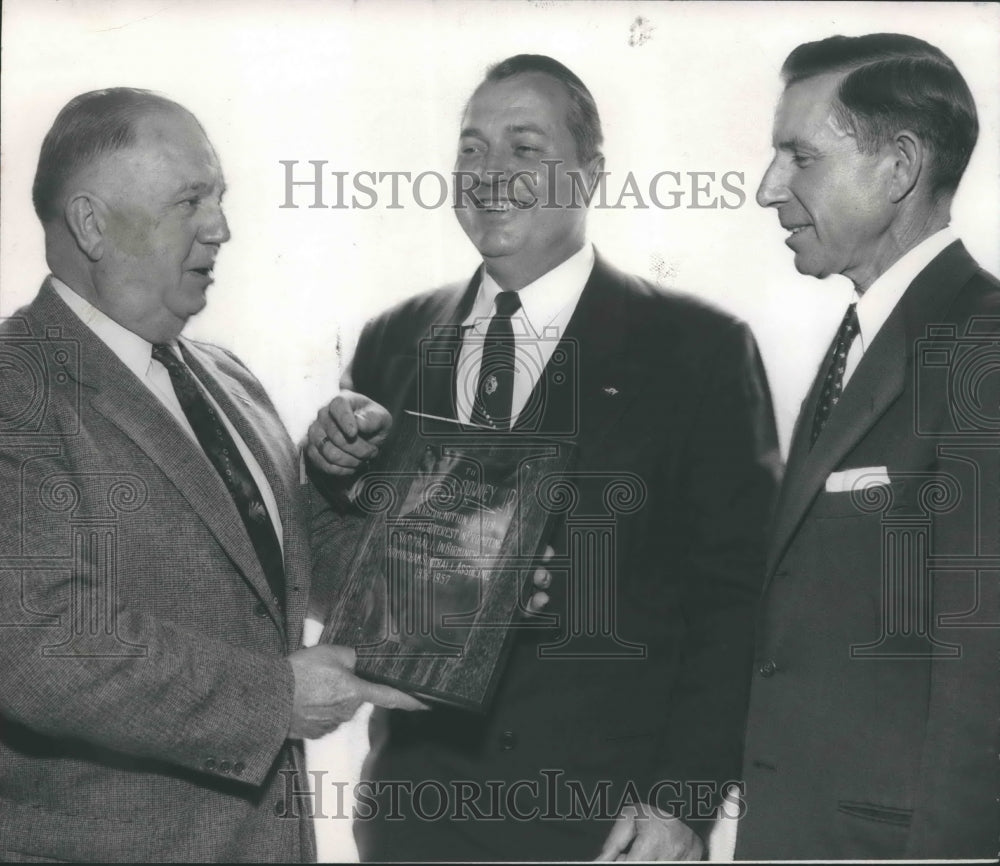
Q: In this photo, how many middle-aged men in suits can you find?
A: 3